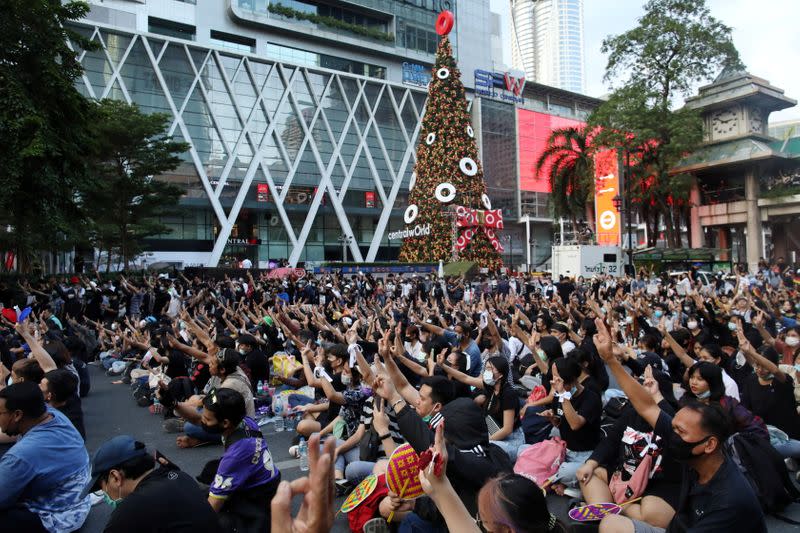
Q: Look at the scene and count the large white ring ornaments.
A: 8